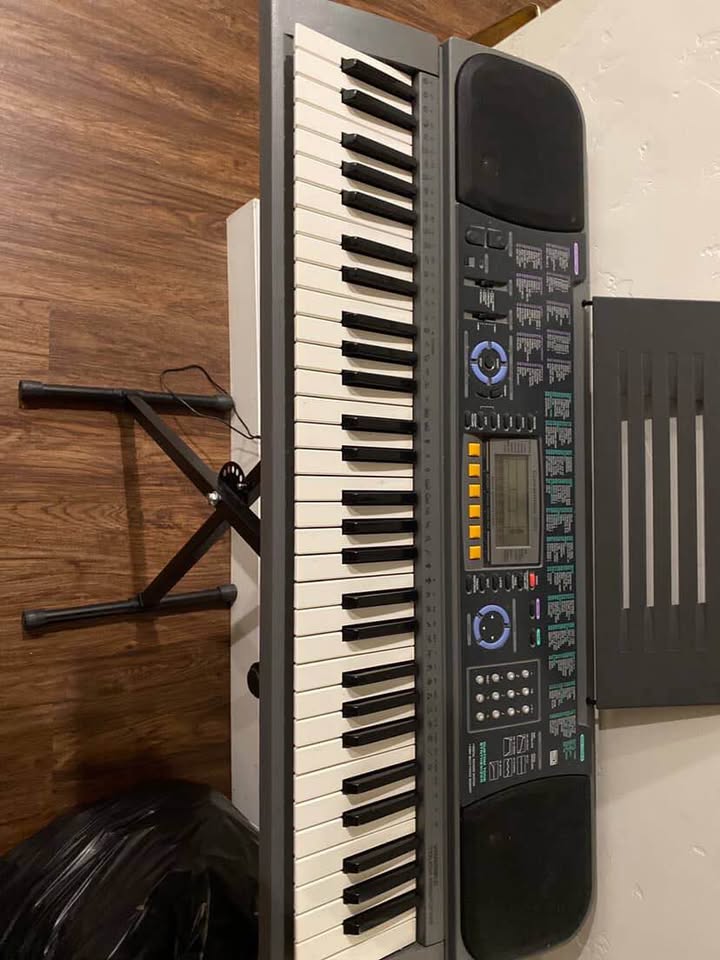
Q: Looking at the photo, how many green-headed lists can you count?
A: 12